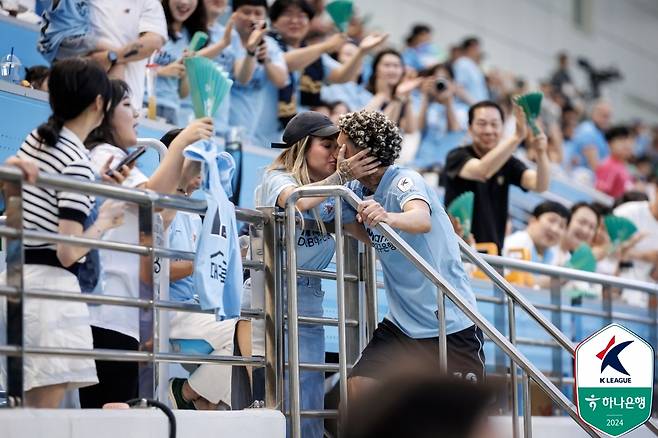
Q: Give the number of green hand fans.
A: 7